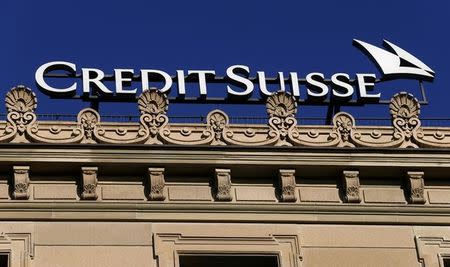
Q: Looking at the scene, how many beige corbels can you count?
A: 7